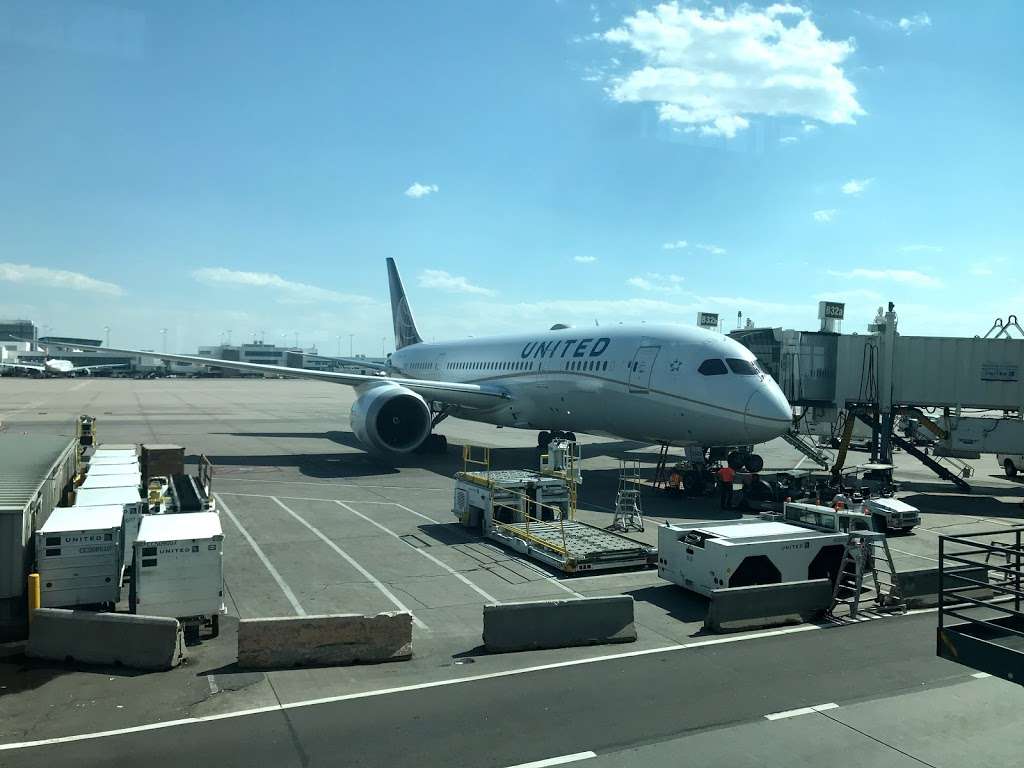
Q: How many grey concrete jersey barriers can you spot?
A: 5